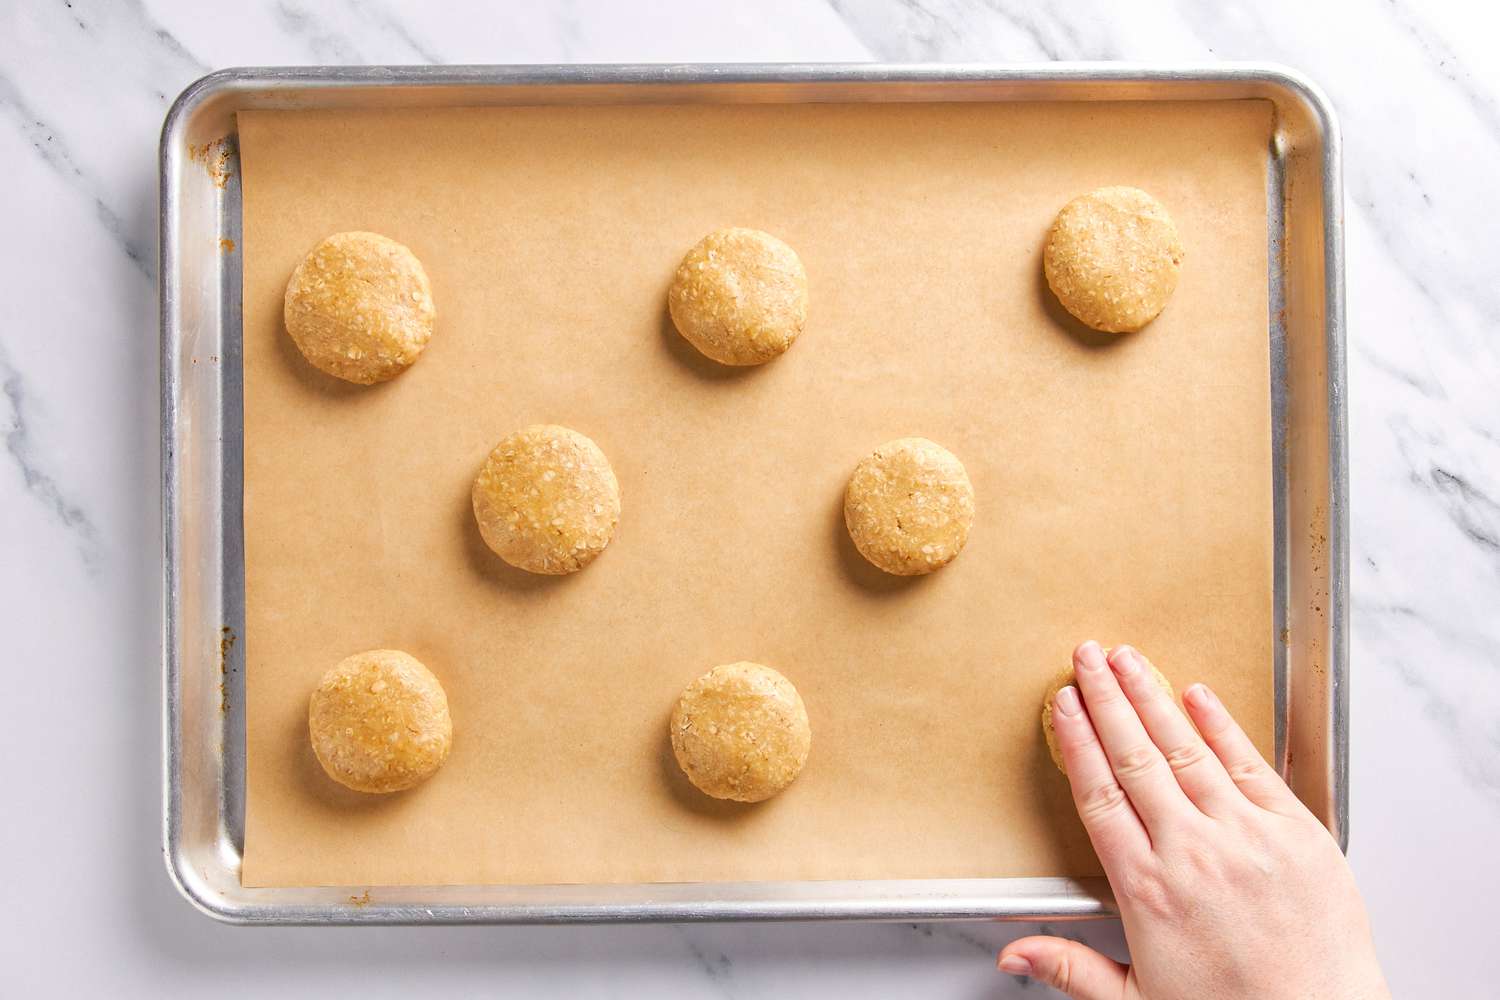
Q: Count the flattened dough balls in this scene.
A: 8